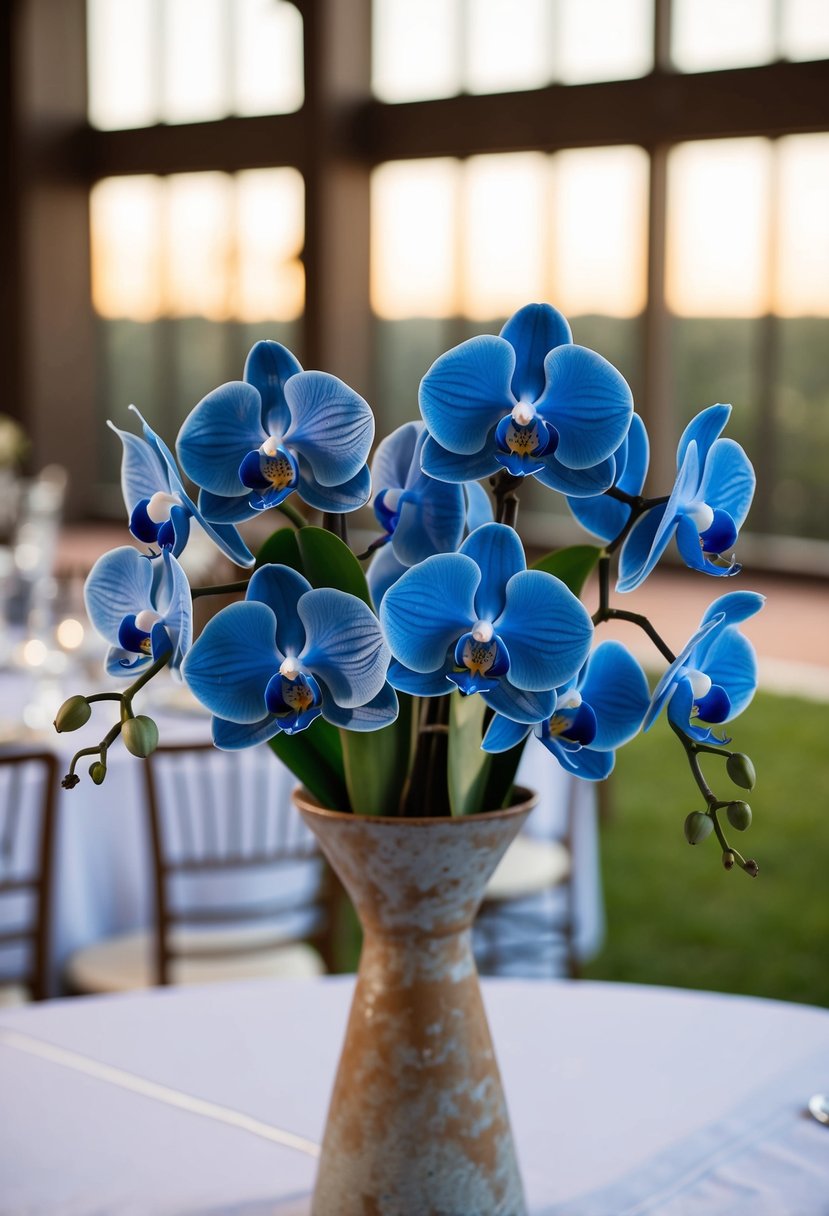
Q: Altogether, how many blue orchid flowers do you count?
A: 11